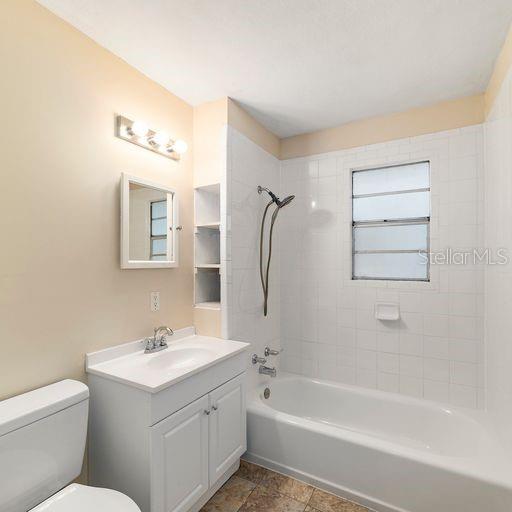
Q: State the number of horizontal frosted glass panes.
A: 4